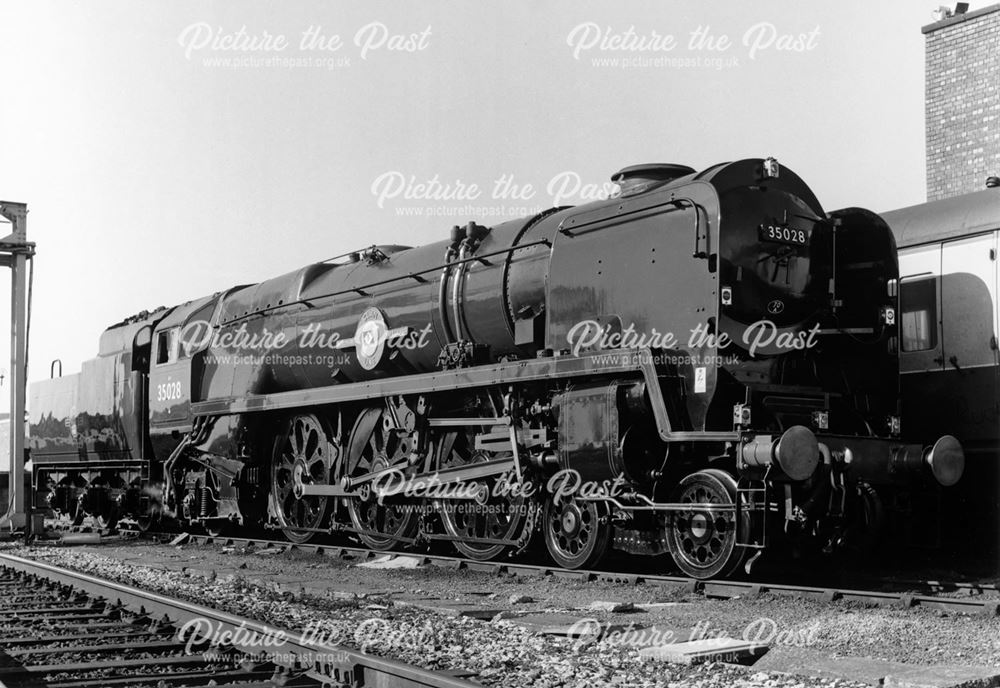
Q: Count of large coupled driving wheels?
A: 3